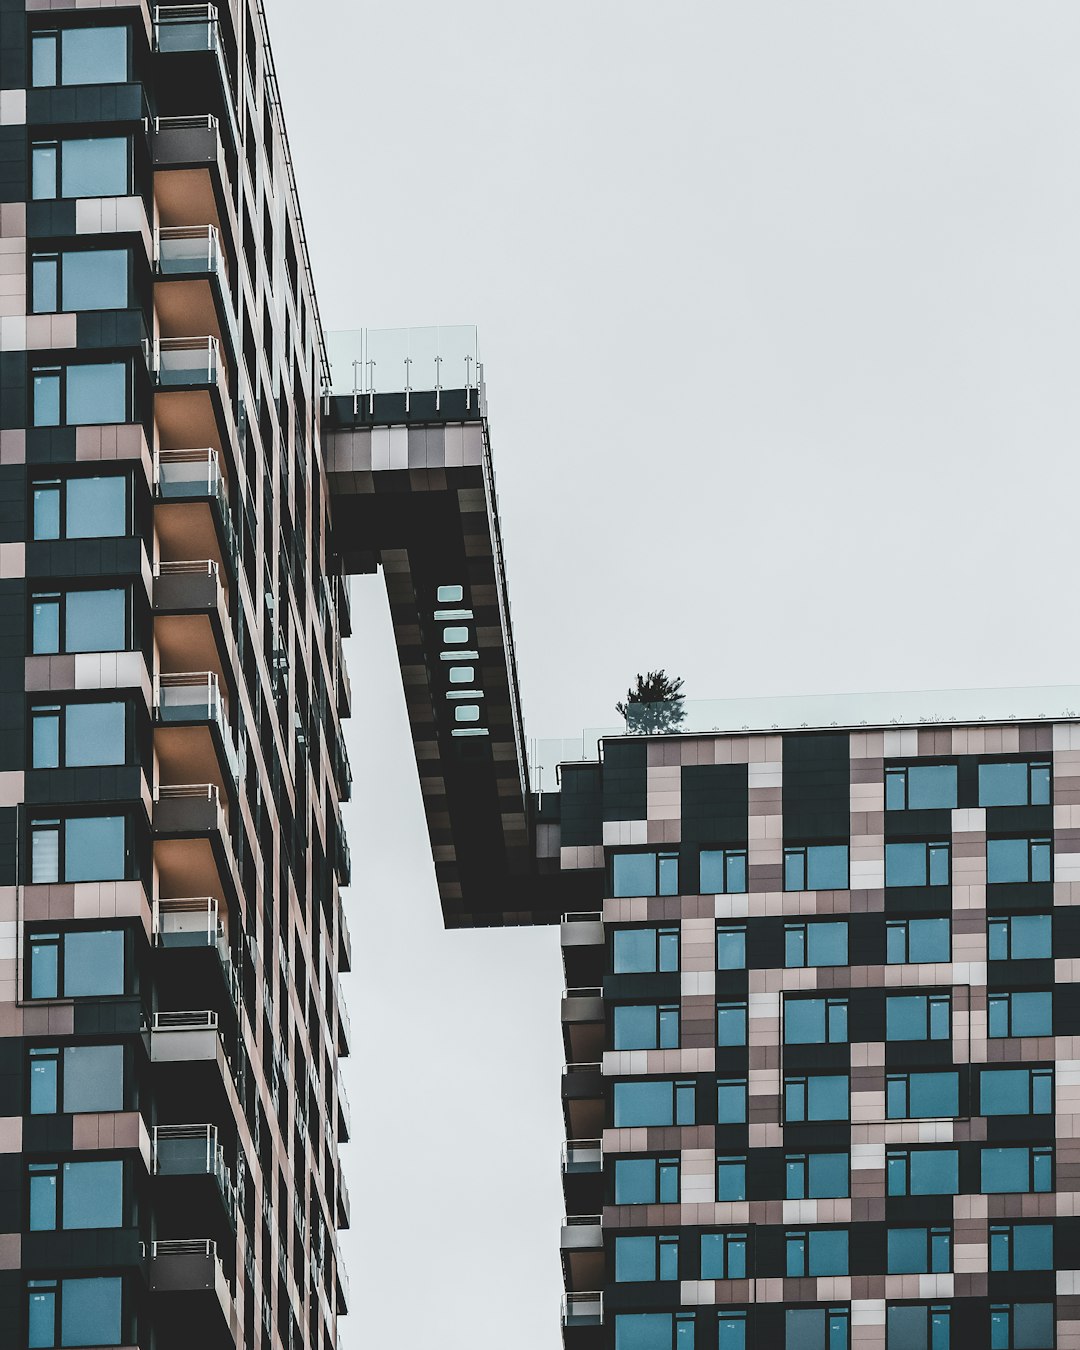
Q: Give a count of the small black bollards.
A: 0